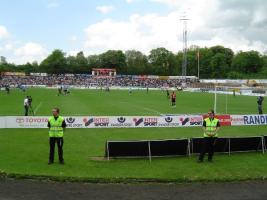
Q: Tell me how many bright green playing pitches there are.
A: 1